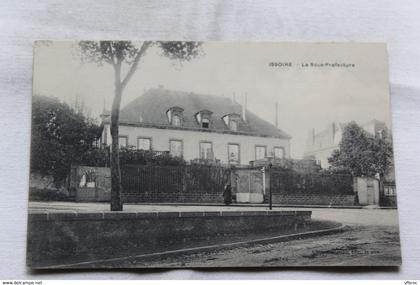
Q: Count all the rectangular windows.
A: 7